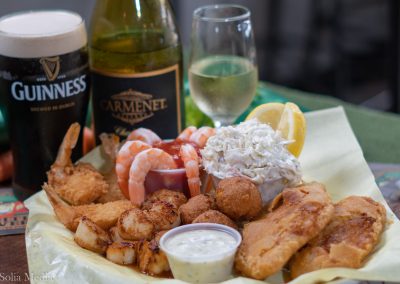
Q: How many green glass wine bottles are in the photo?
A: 1